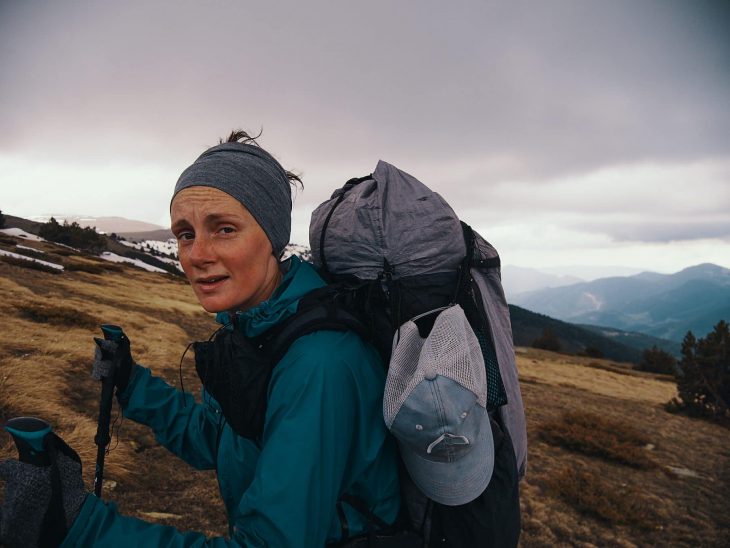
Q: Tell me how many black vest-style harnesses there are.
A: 1